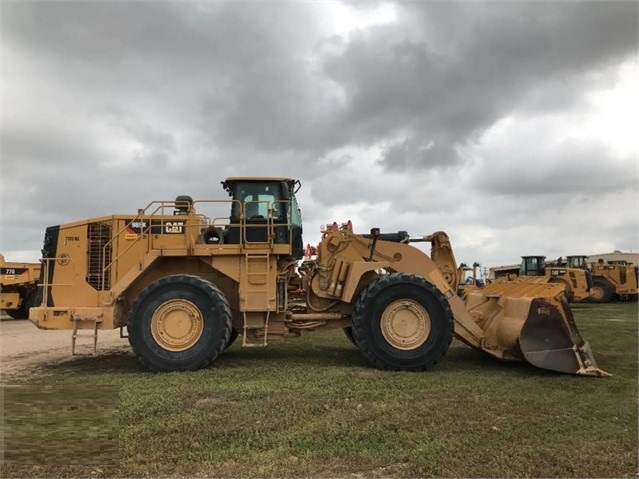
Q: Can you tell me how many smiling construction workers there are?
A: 0